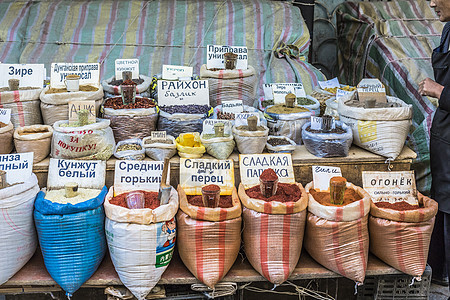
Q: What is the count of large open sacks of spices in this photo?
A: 7